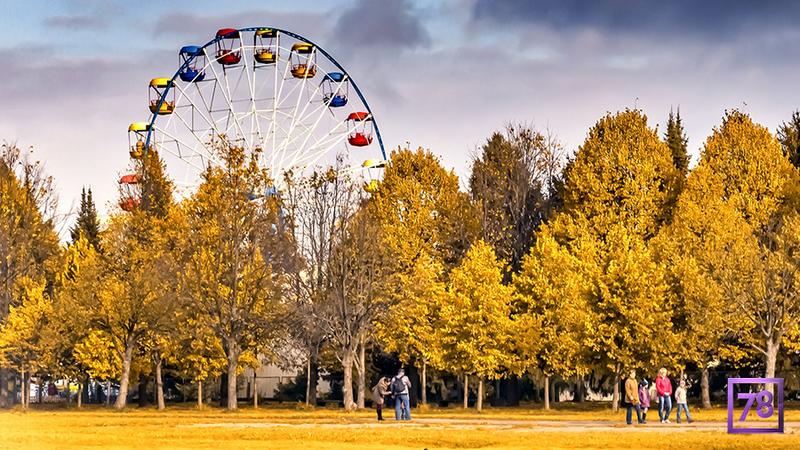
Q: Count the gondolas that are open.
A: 10